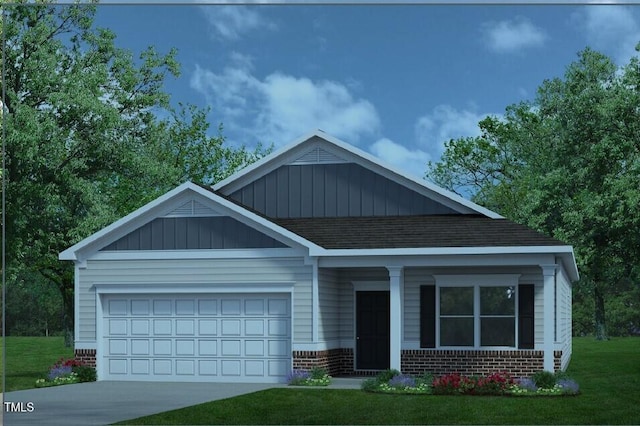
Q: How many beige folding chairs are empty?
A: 0